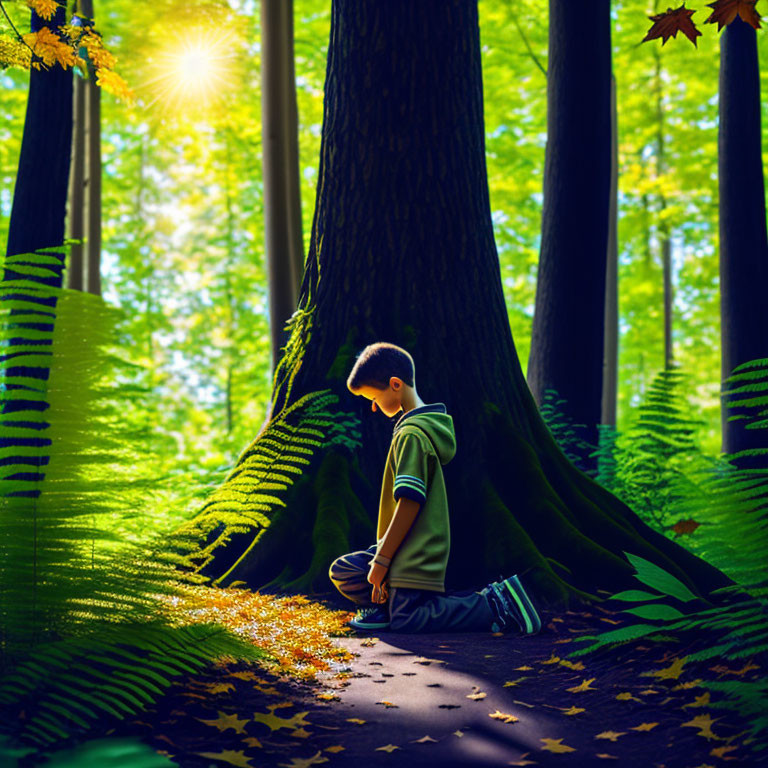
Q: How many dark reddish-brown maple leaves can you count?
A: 2